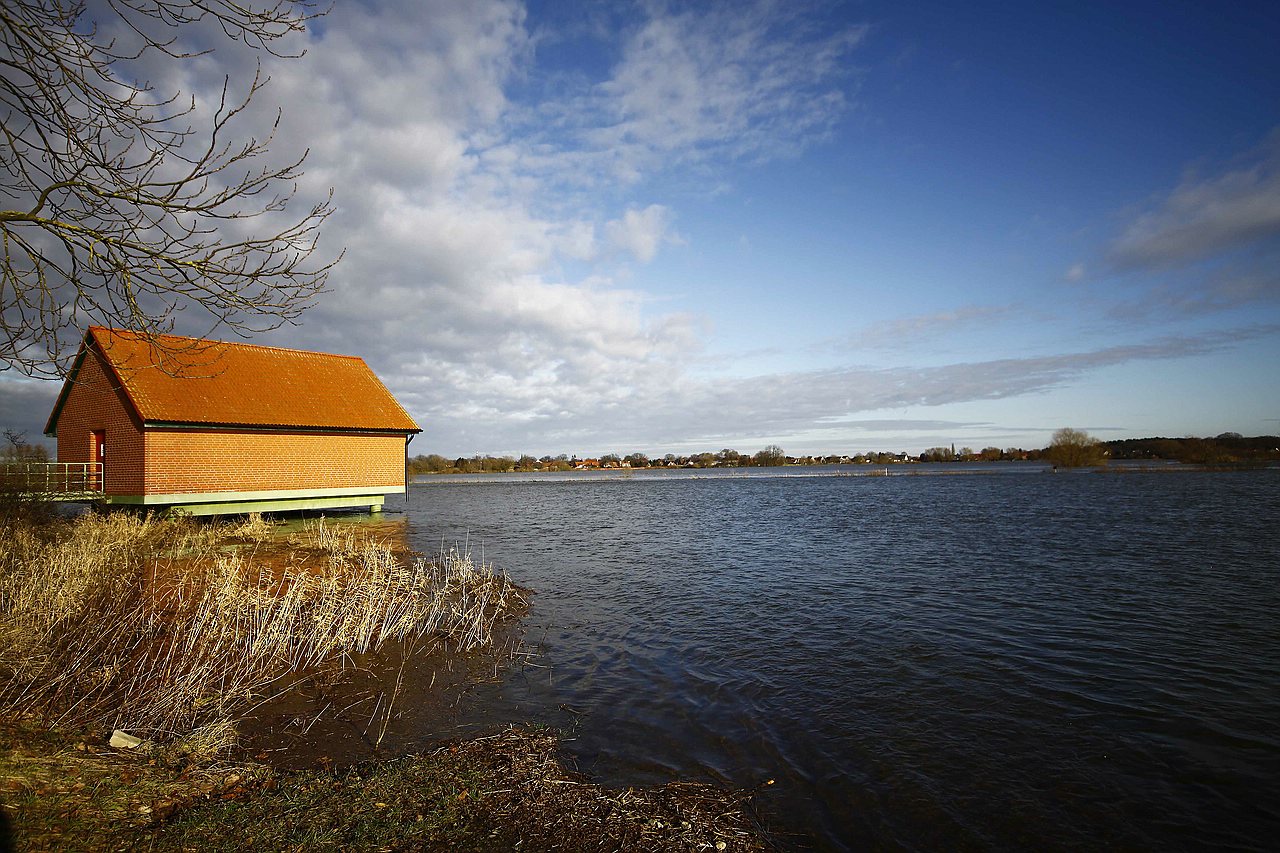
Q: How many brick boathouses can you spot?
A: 1